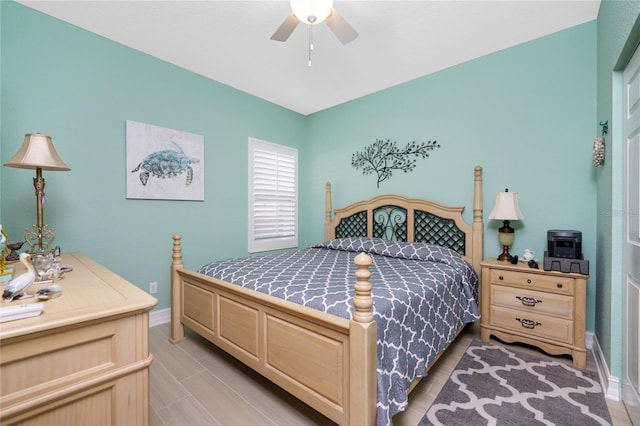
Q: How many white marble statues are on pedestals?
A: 0